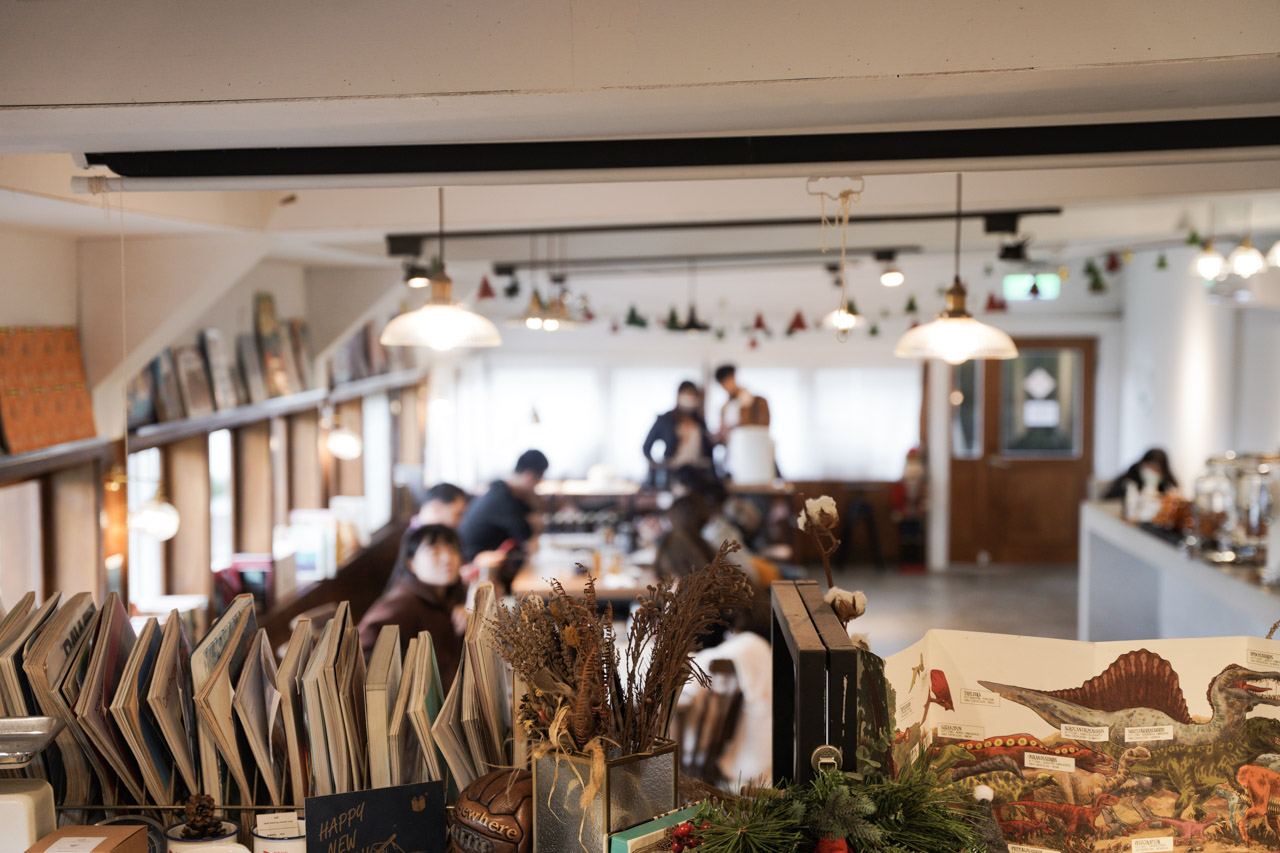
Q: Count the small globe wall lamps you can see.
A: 2